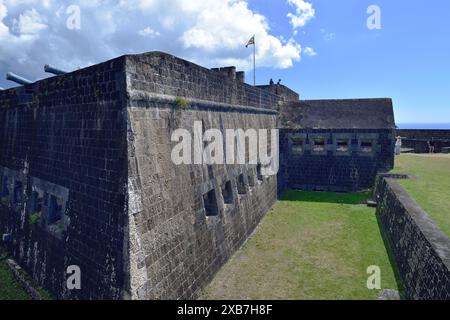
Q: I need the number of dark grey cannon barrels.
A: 2